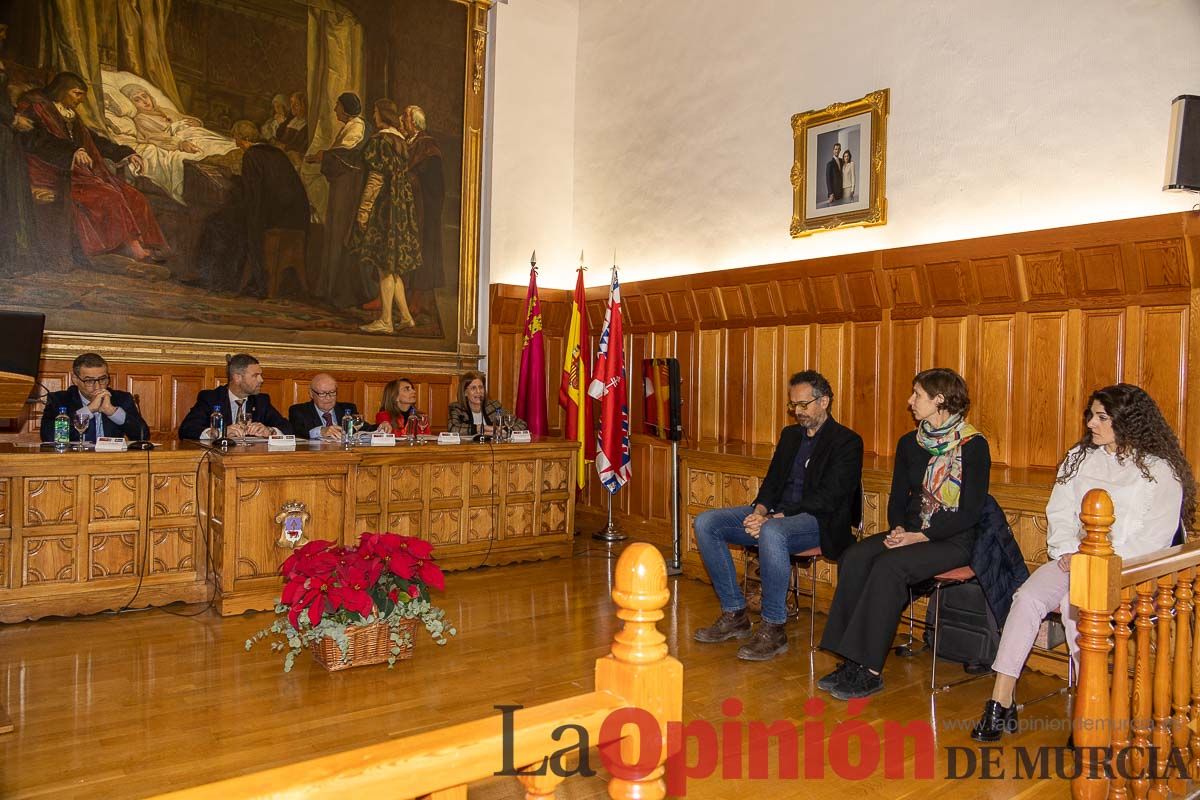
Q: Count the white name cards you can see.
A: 5